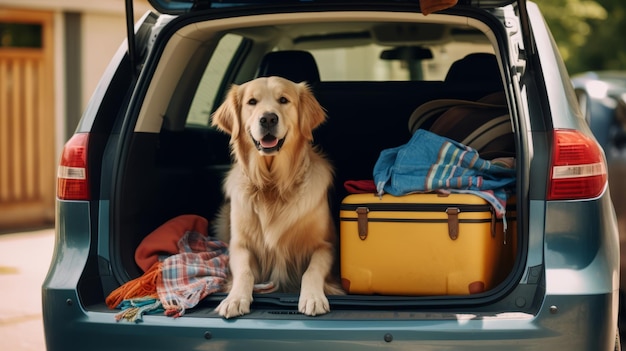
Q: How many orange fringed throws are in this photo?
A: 1